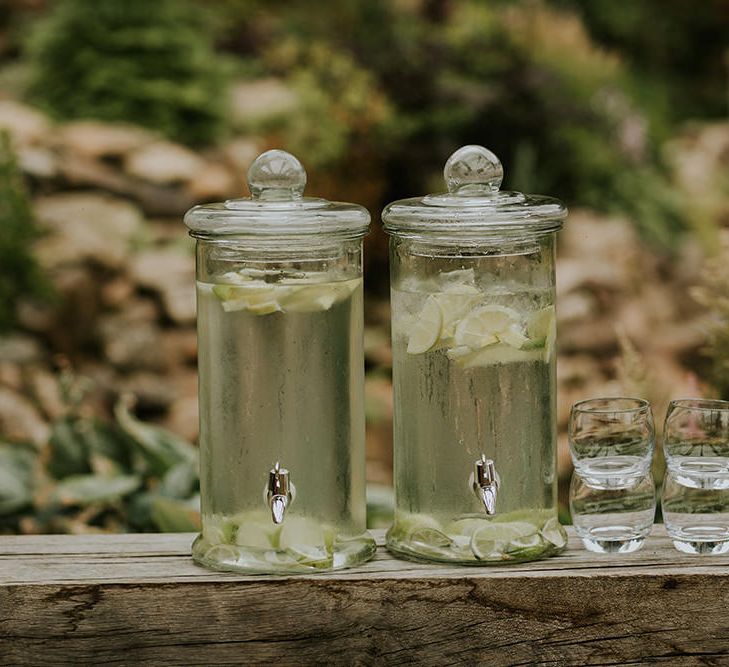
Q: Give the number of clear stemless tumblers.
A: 4